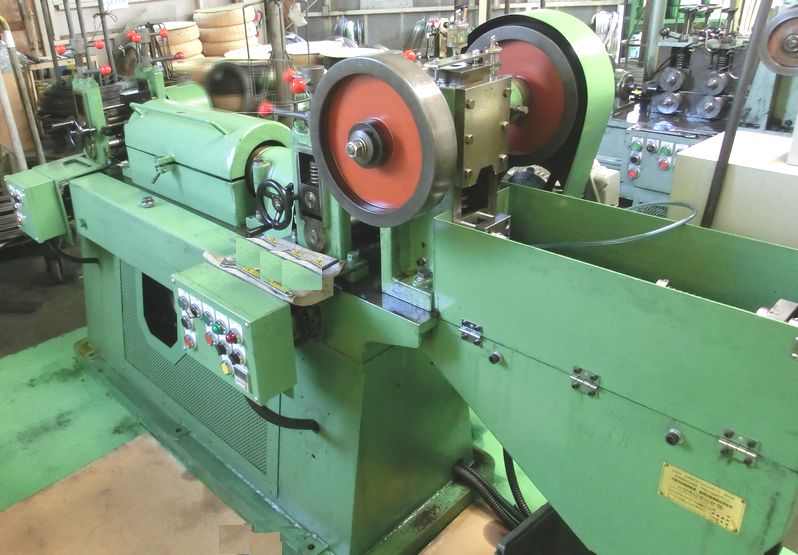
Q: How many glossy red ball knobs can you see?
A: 11